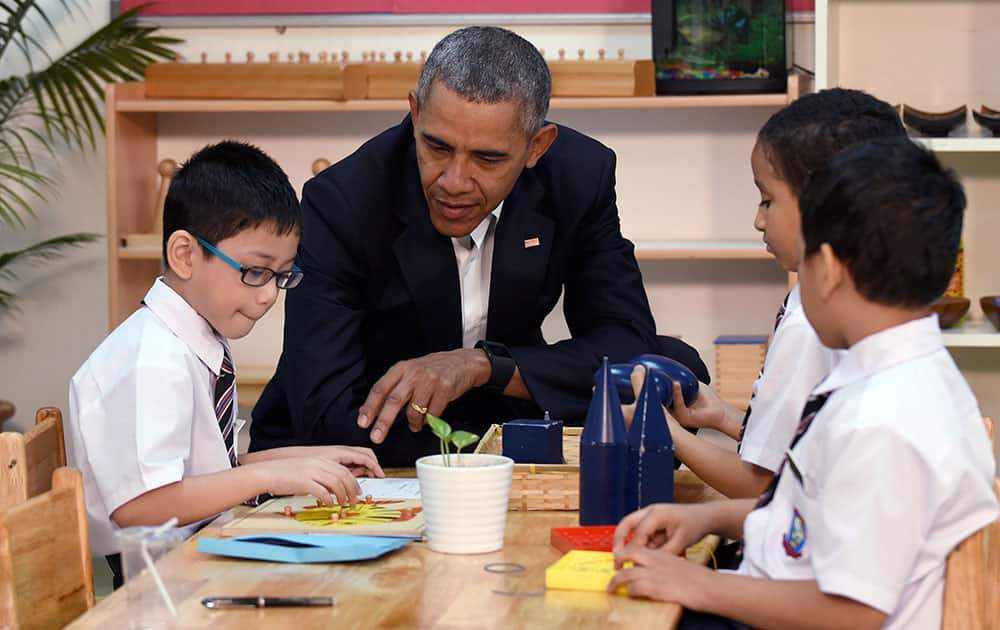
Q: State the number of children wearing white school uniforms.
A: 3